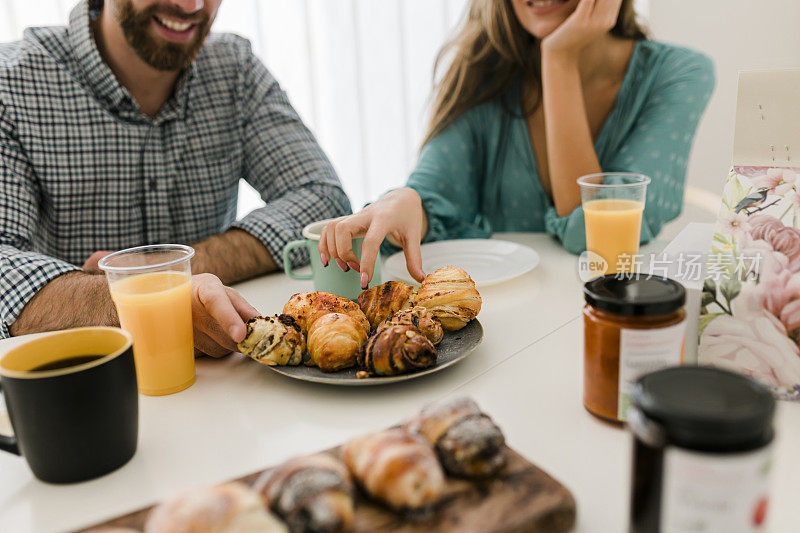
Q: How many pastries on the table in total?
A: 11